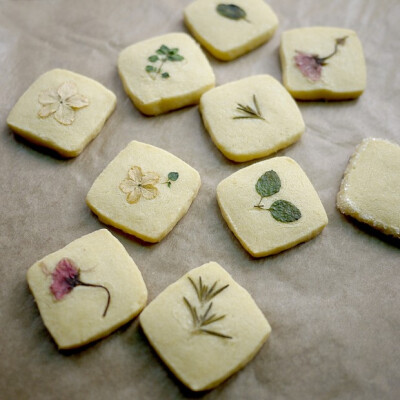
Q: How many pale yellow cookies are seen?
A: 10